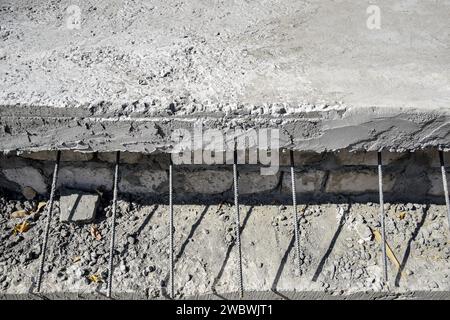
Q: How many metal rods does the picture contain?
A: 7